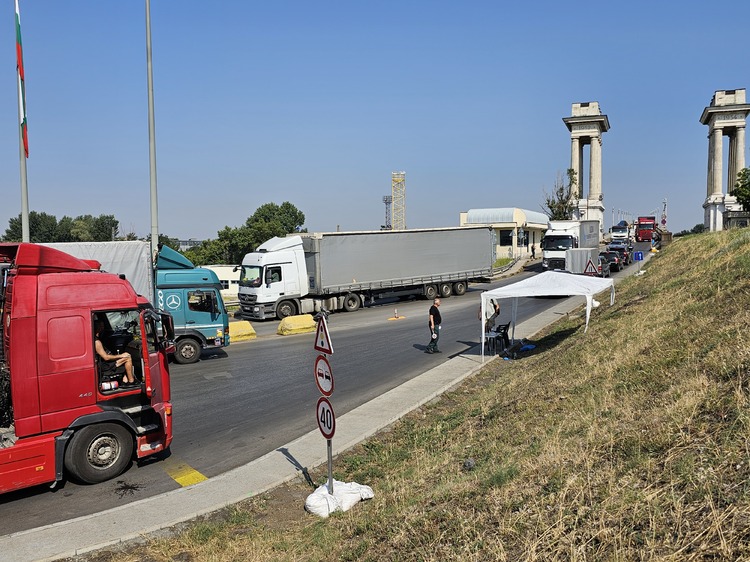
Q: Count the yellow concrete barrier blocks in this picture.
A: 2